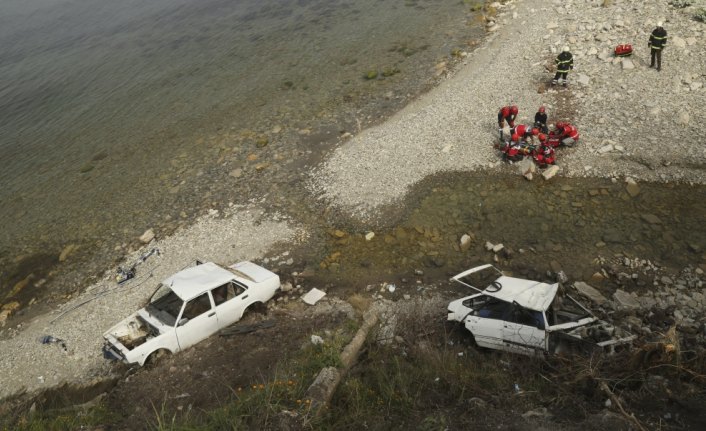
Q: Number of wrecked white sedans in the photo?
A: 2